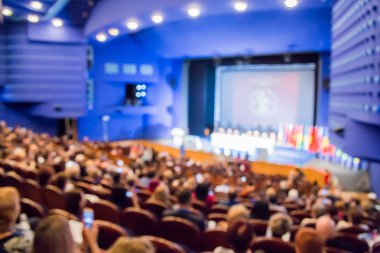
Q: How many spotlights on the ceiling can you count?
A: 11